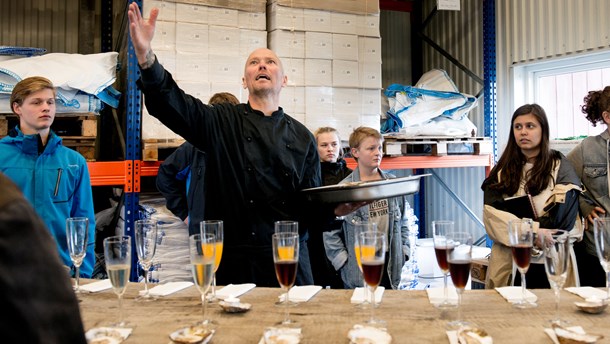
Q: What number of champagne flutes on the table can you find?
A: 14